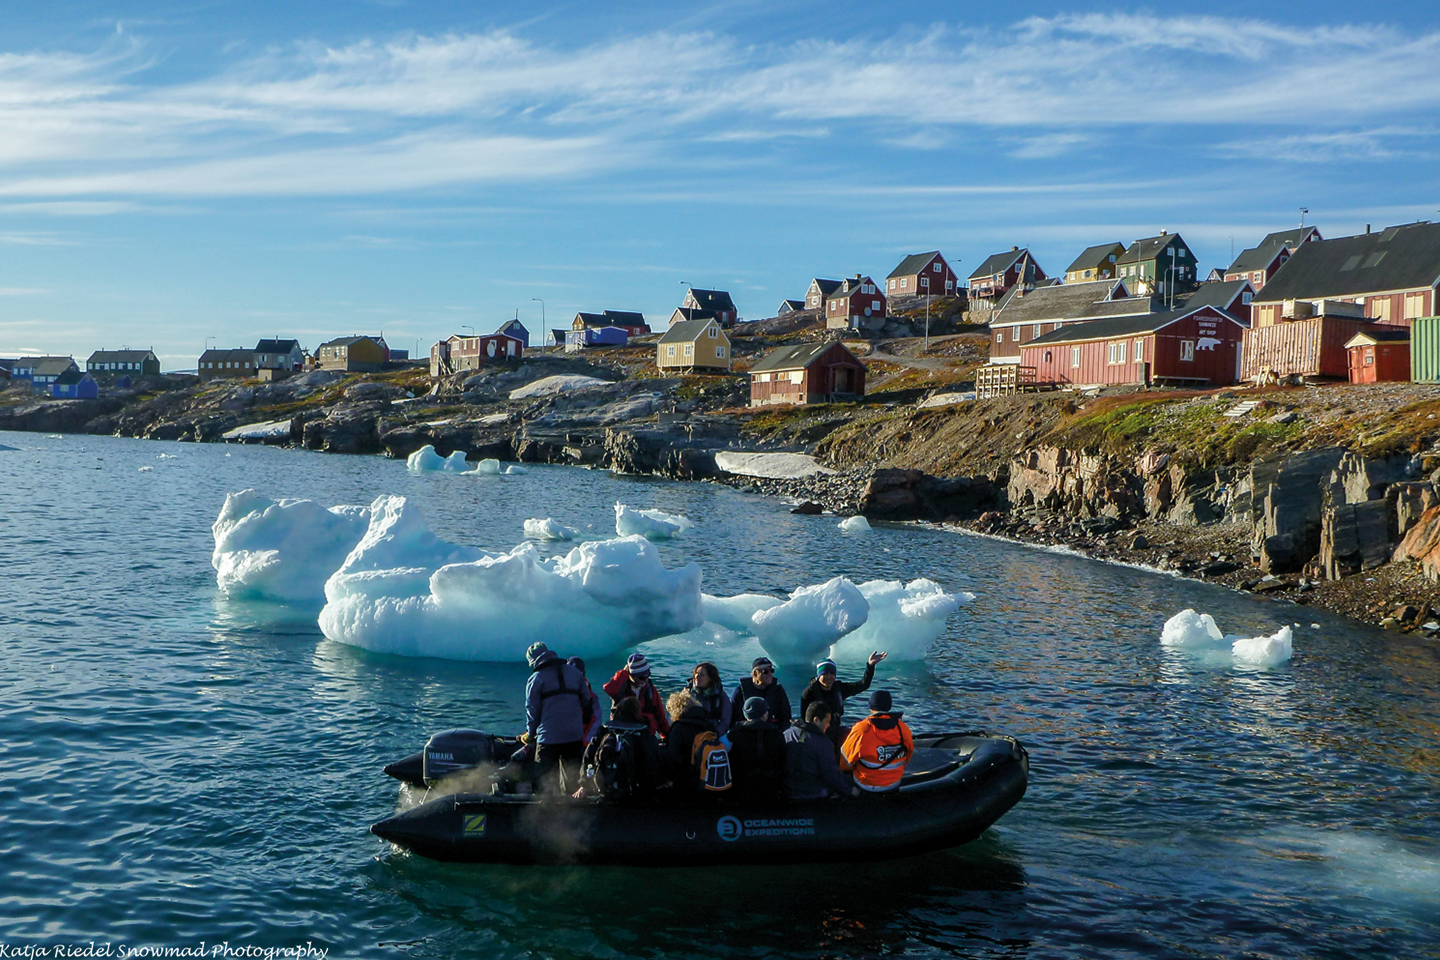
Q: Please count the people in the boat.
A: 11